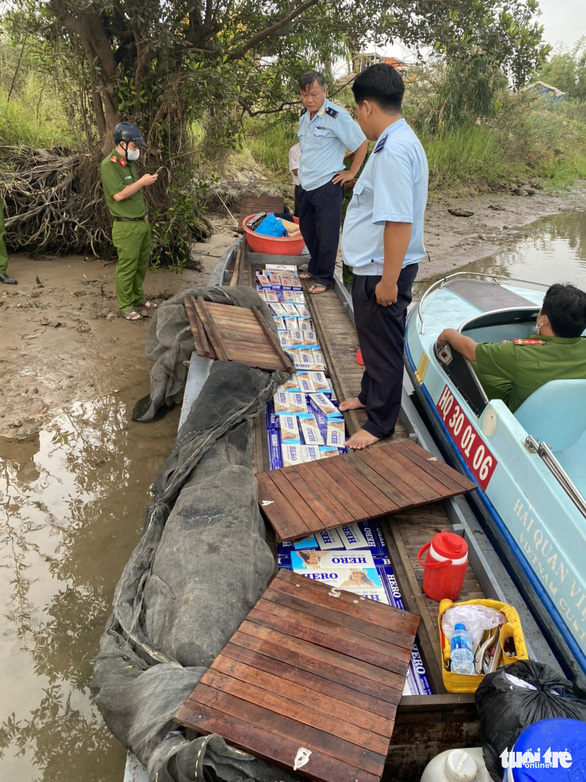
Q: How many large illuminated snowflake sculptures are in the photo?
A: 0